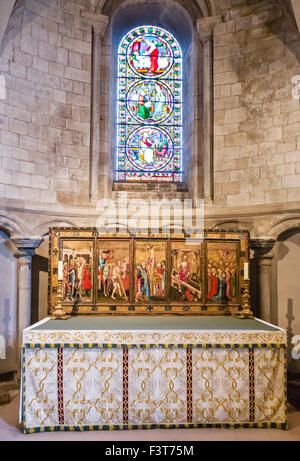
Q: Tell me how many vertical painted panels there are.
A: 5